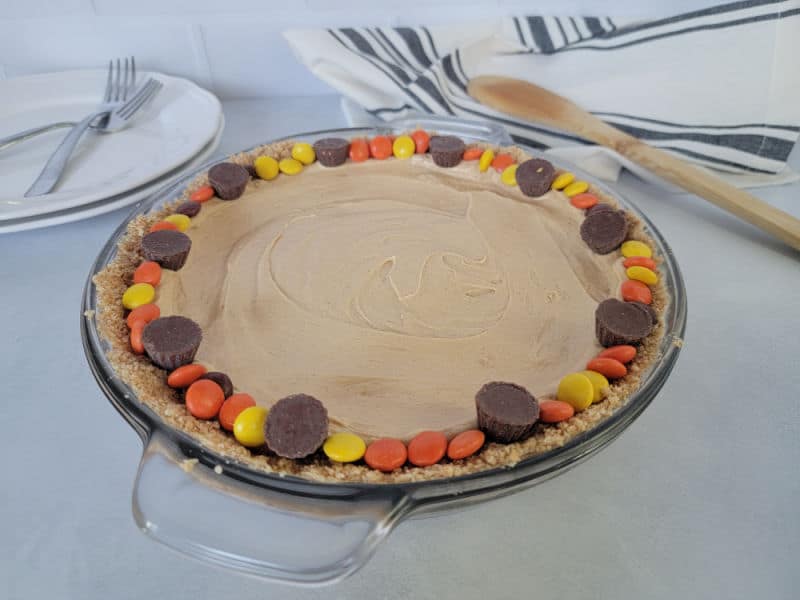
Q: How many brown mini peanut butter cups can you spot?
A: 10